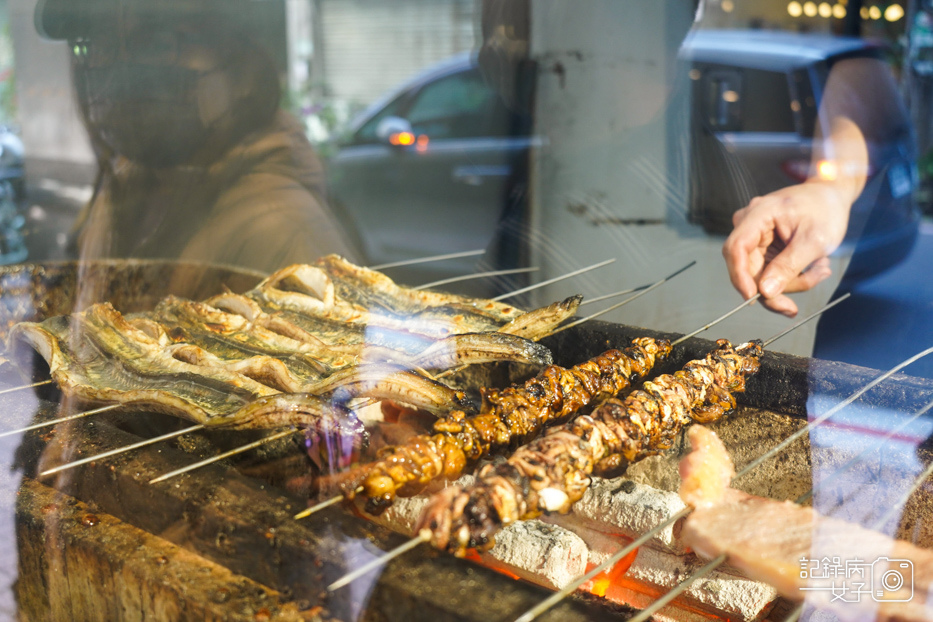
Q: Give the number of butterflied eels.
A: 4